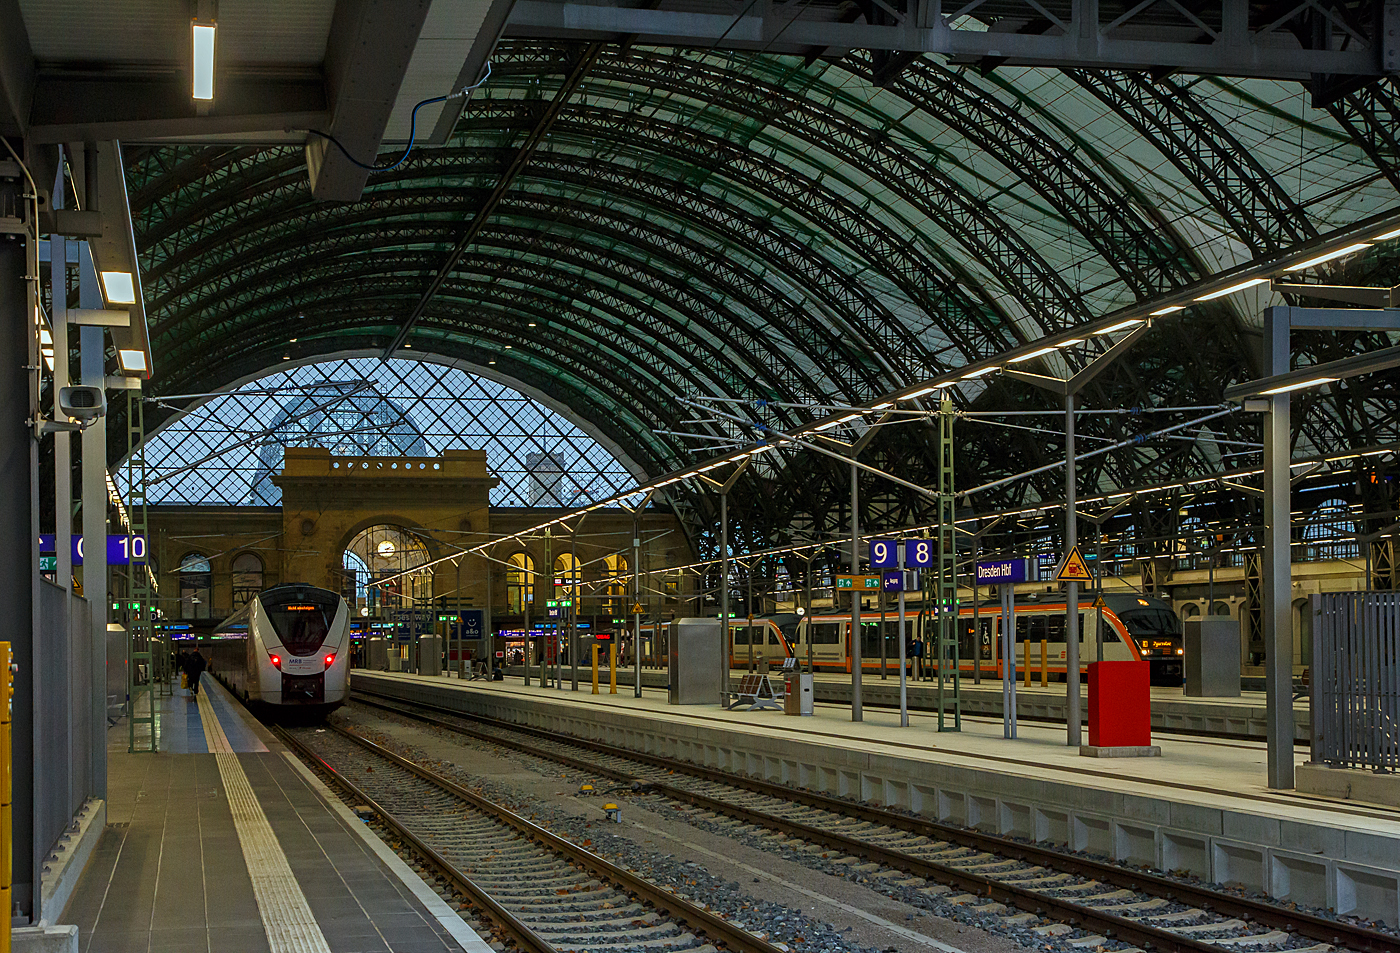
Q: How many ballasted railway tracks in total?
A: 2